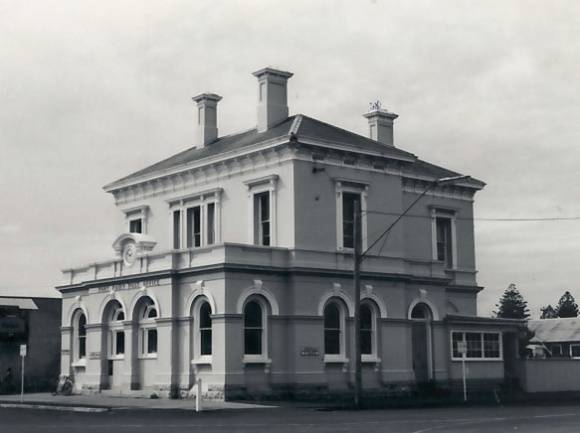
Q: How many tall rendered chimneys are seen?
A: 3